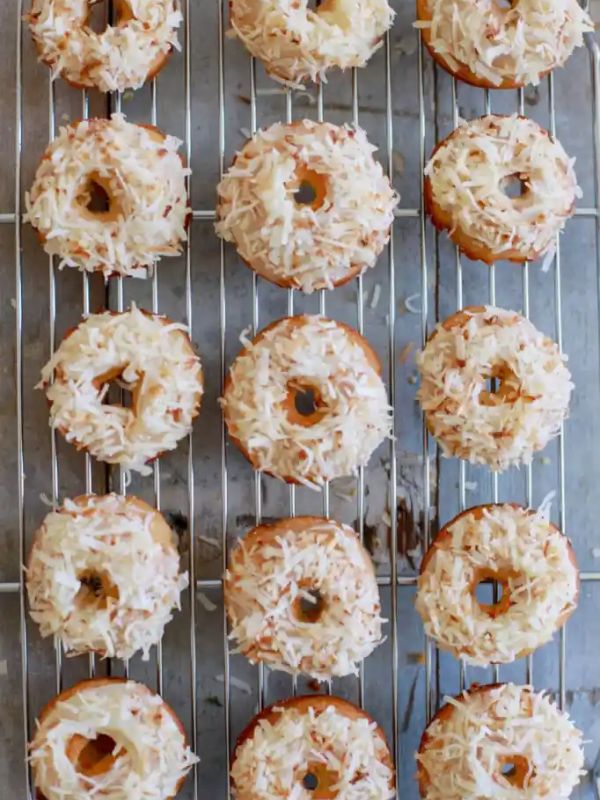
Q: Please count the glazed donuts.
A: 15